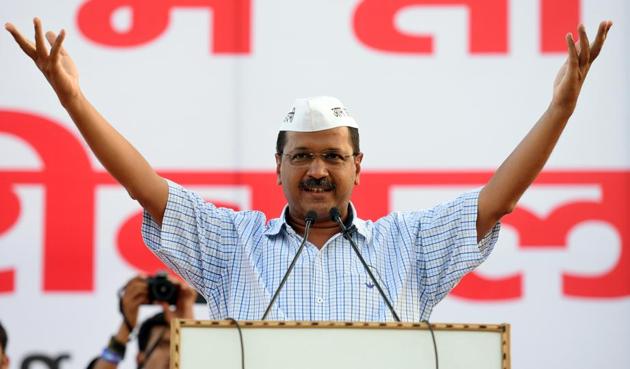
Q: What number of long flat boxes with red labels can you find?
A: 0